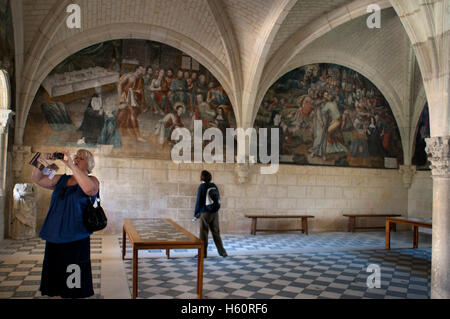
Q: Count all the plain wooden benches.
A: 2